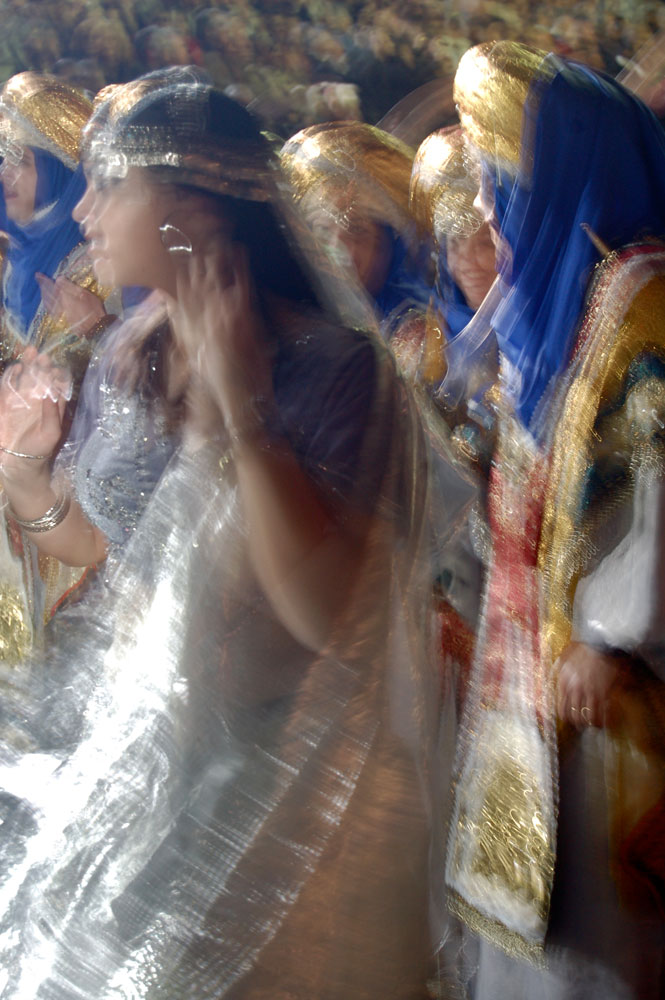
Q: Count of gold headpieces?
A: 4